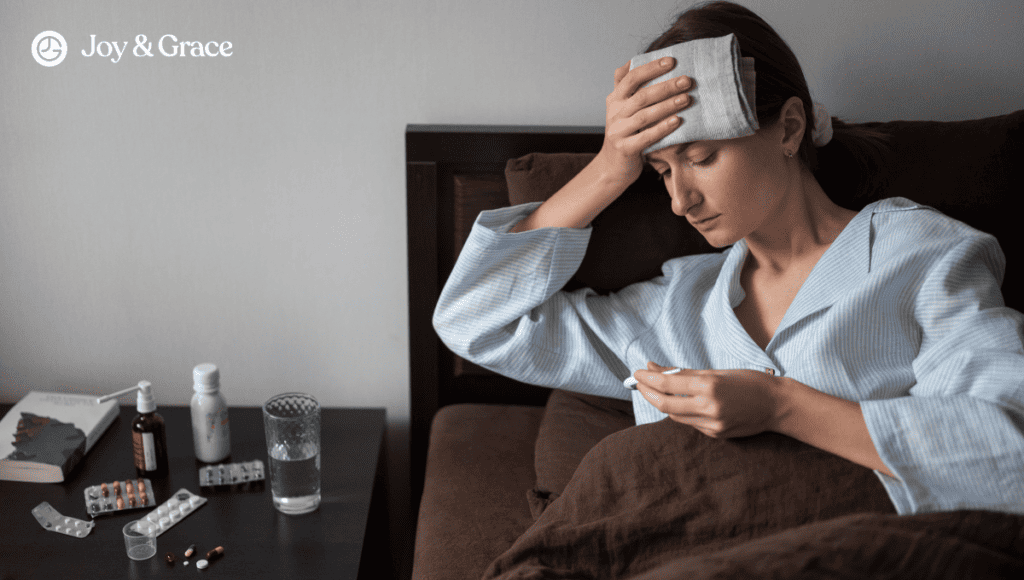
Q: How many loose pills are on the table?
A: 5